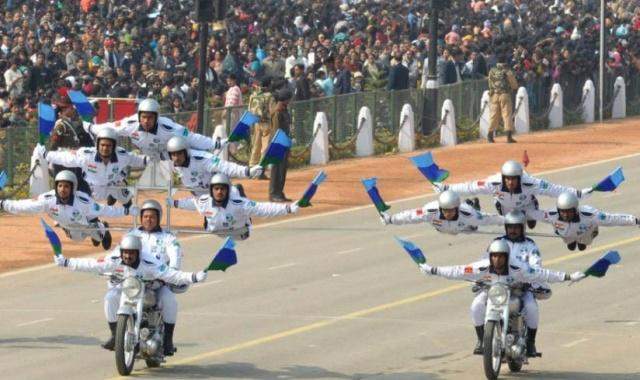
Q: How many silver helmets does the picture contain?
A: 12